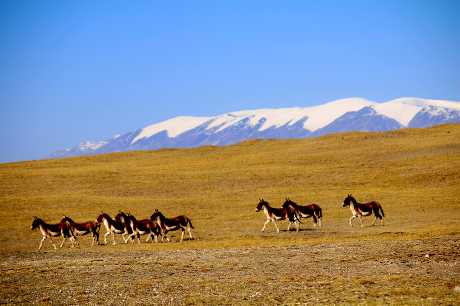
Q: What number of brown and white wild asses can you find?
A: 9